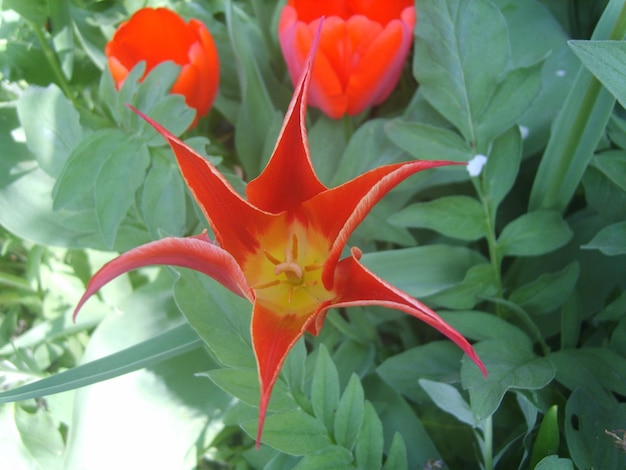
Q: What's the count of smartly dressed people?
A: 0